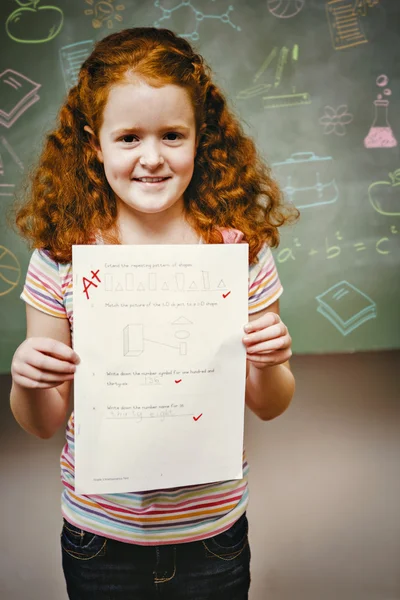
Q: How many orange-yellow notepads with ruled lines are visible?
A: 1